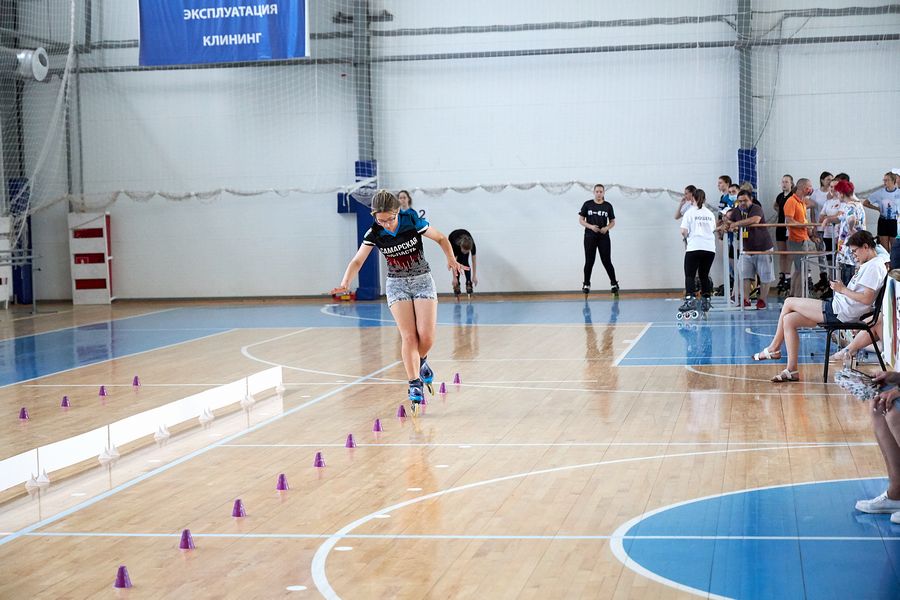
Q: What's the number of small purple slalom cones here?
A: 15